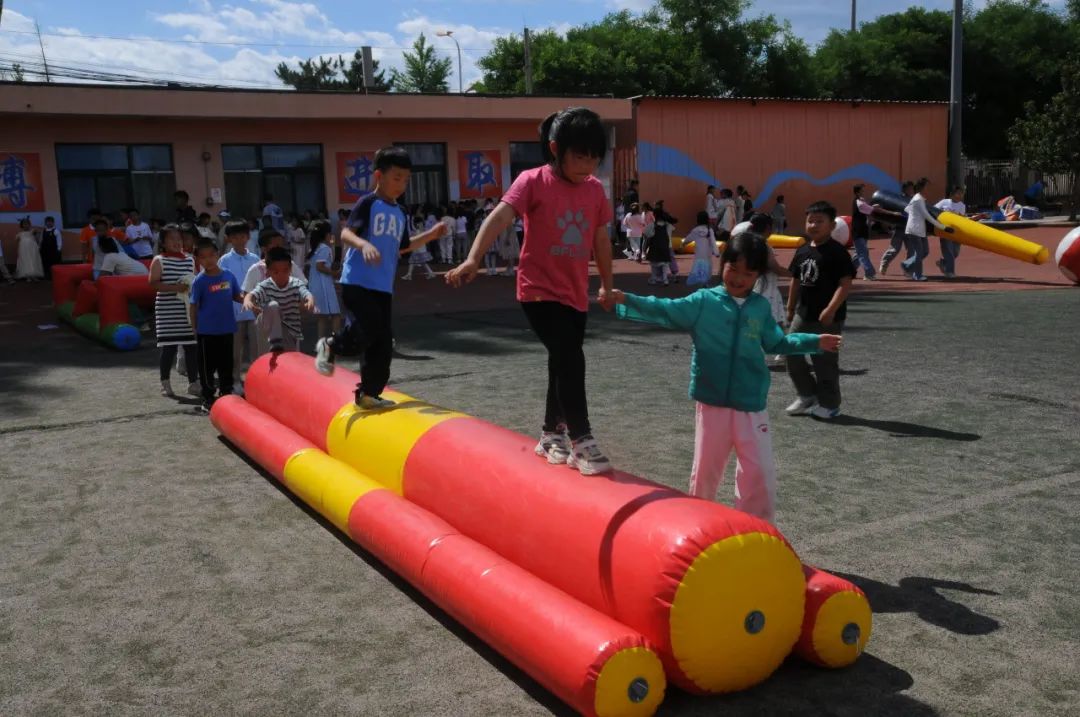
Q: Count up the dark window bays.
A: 4